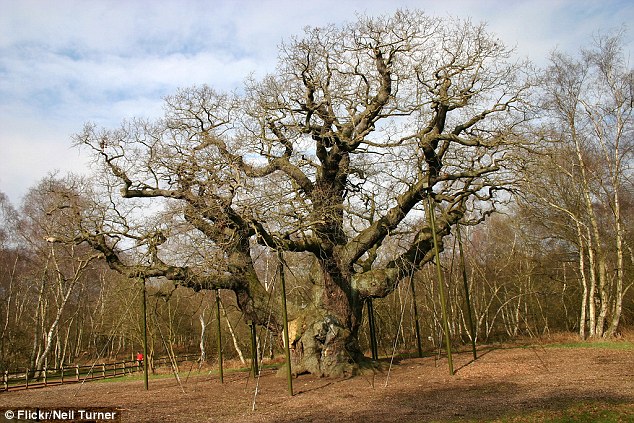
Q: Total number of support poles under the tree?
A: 8